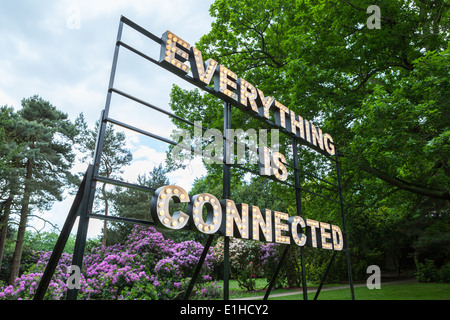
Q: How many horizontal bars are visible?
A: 6